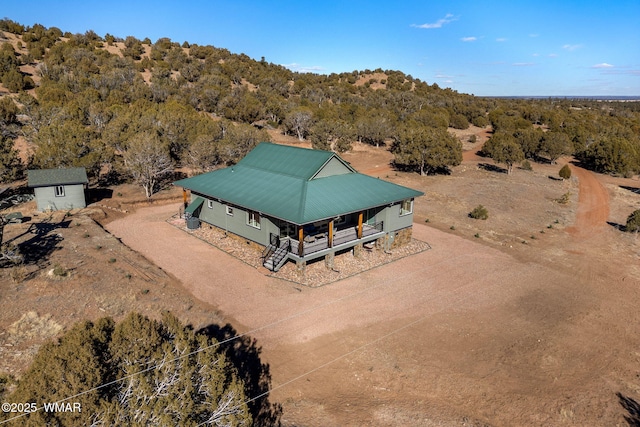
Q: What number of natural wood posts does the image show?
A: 4